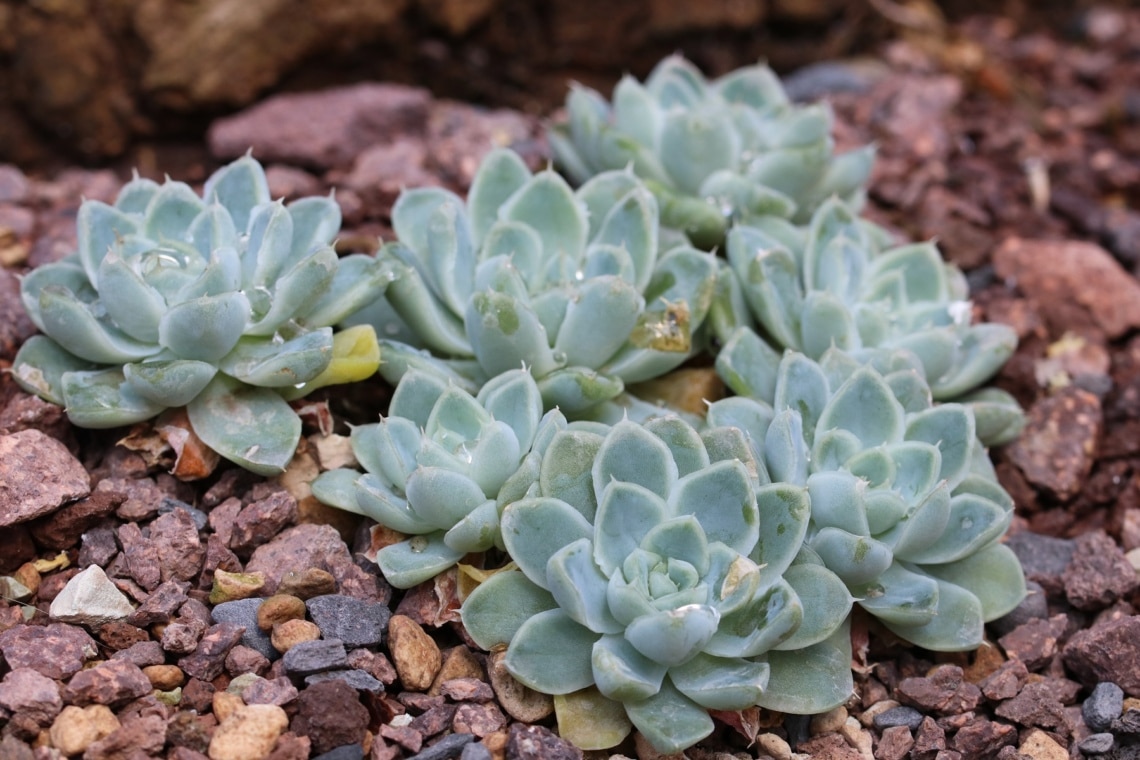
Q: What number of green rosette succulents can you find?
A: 7